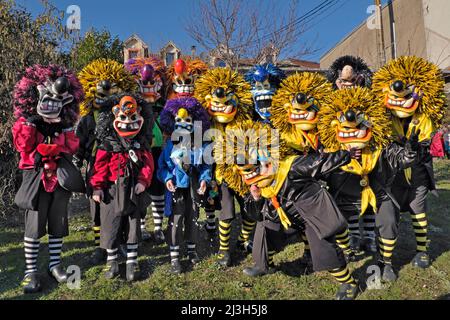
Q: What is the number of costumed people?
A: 13